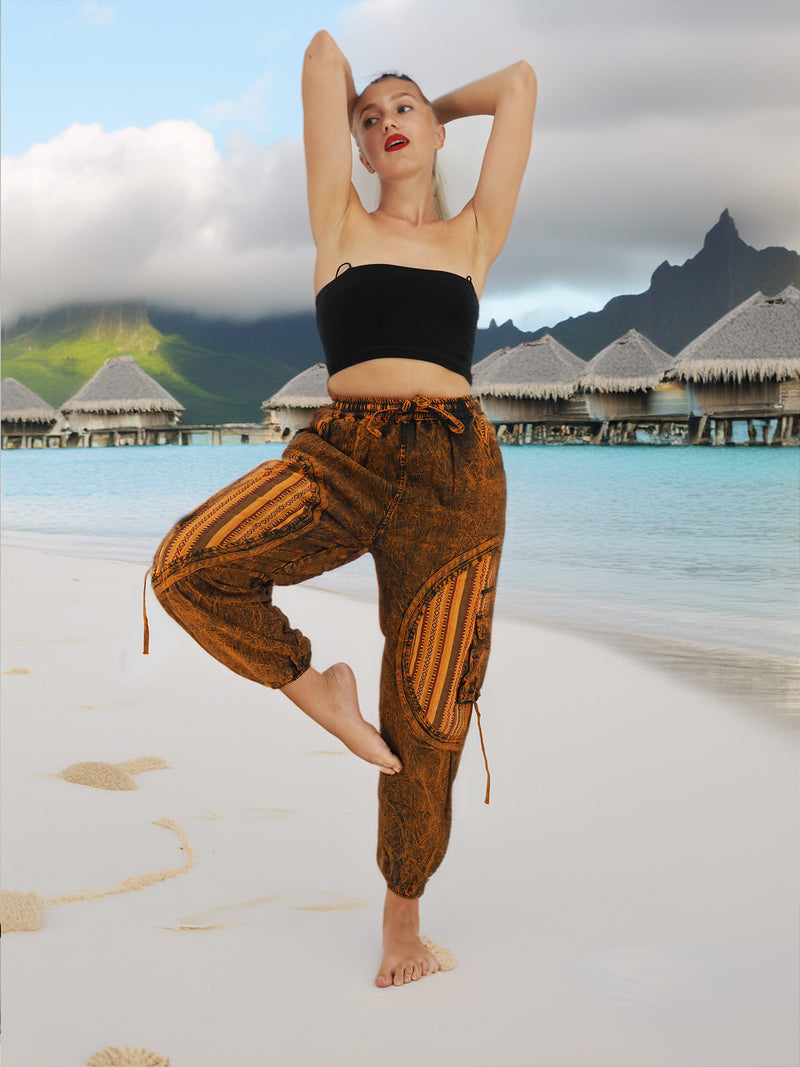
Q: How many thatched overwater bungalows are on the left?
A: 3